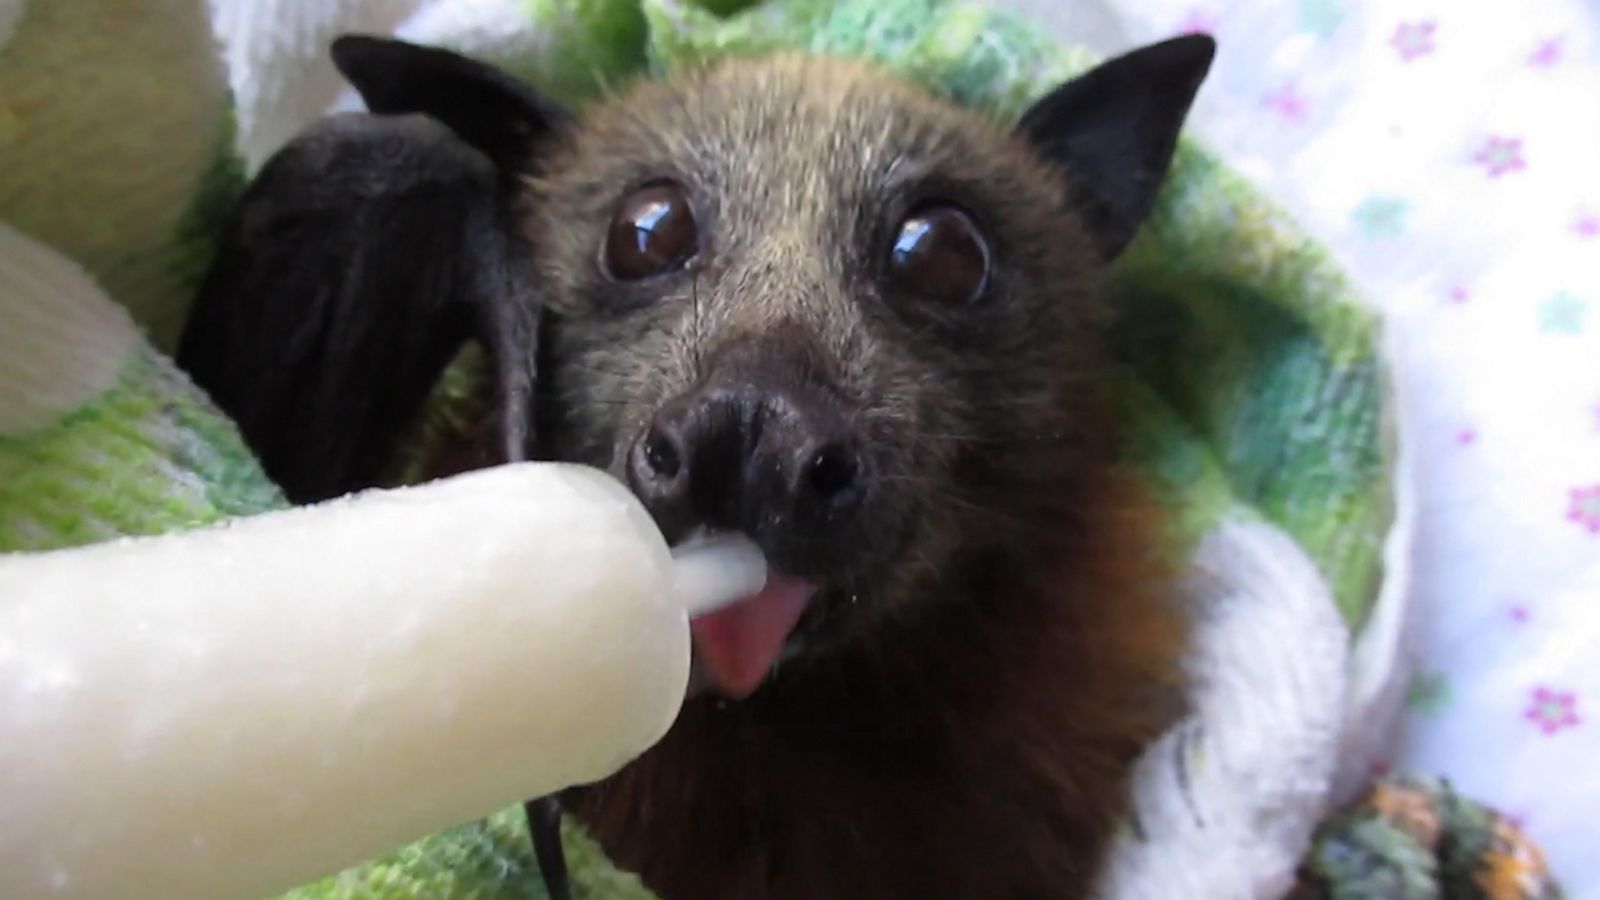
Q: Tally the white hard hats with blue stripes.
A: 0